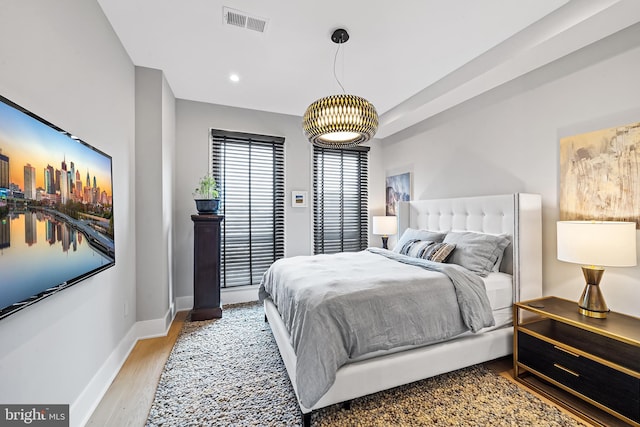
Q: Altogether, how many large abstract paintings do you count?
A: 2